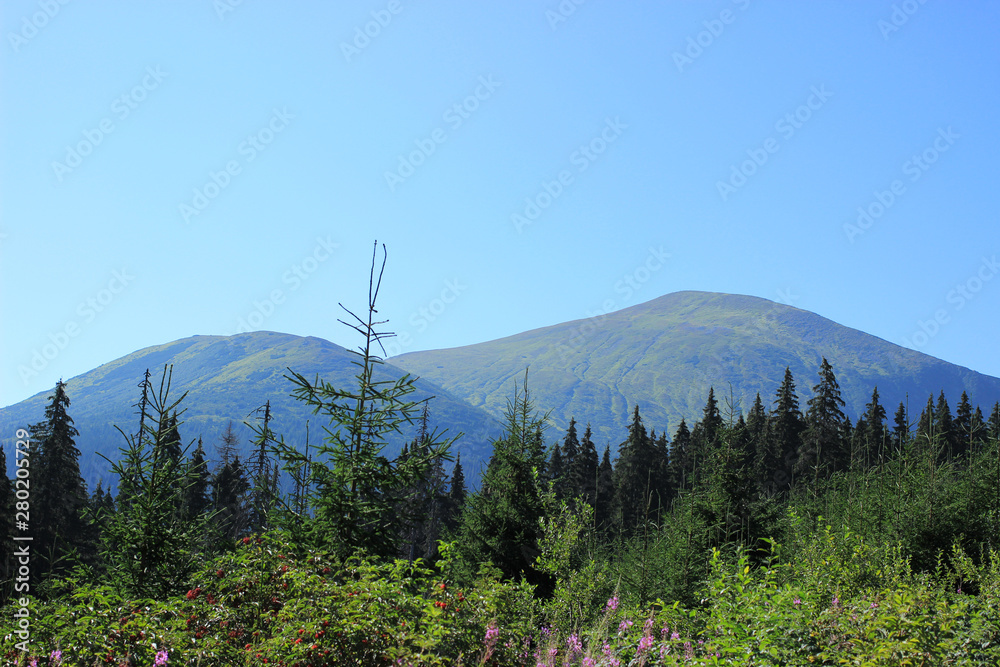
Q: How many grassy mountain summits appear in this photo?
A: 2